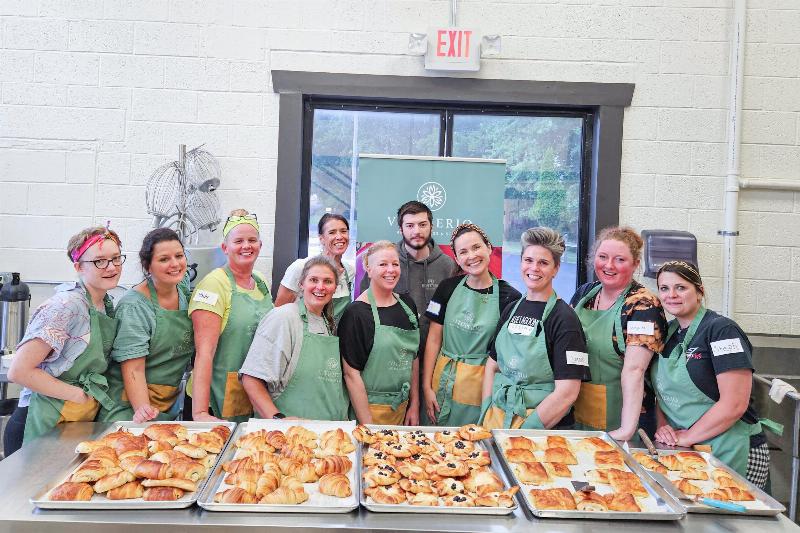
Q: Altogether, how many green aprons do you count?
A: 10